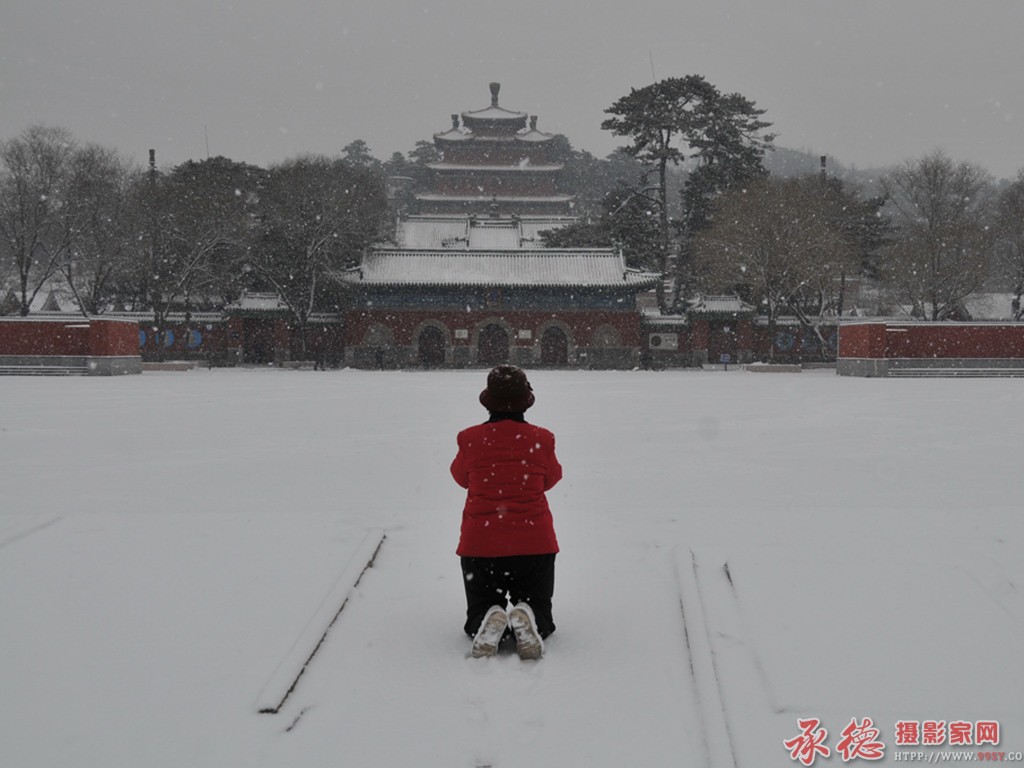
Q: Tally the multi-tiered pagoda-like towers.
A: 1